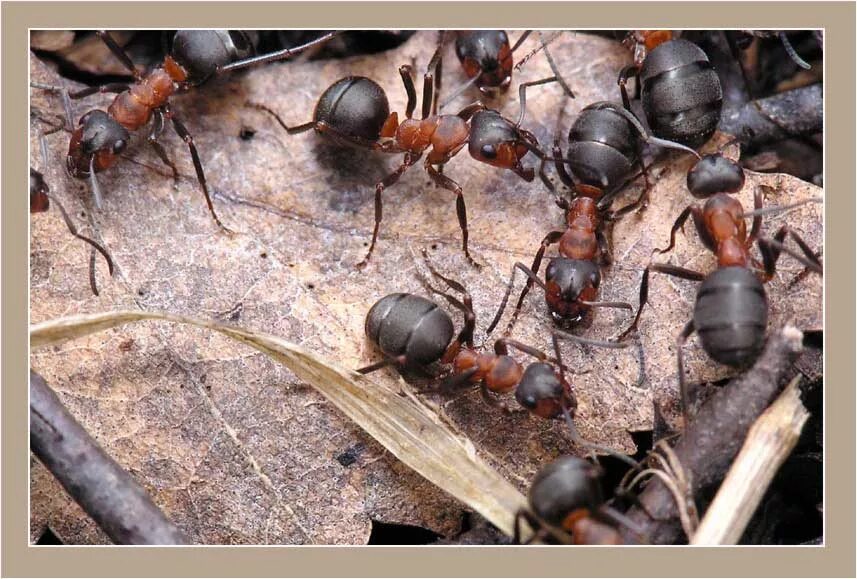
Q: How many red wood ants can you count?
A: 9